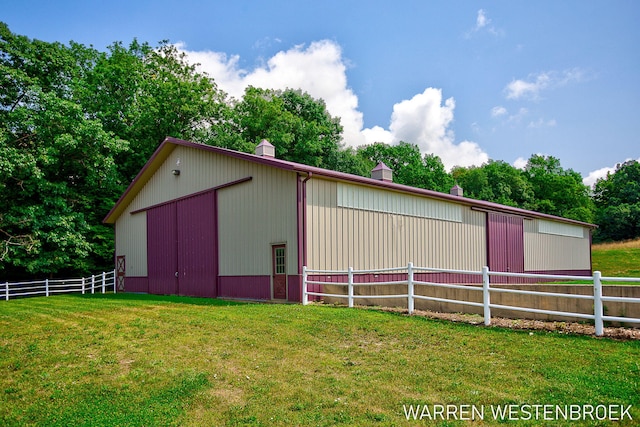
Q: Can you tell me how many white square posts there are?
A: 11